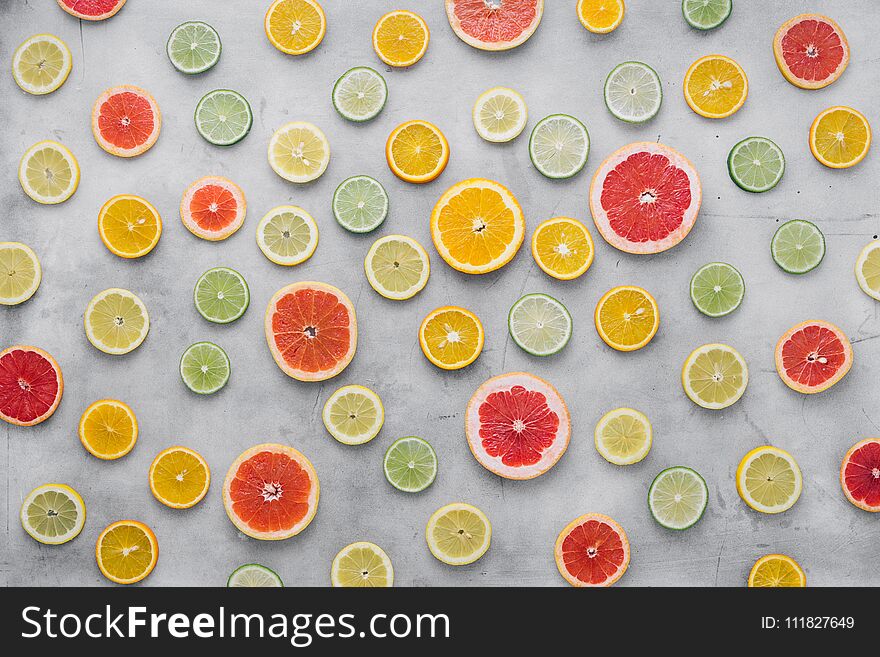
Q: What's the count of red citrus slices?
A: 13